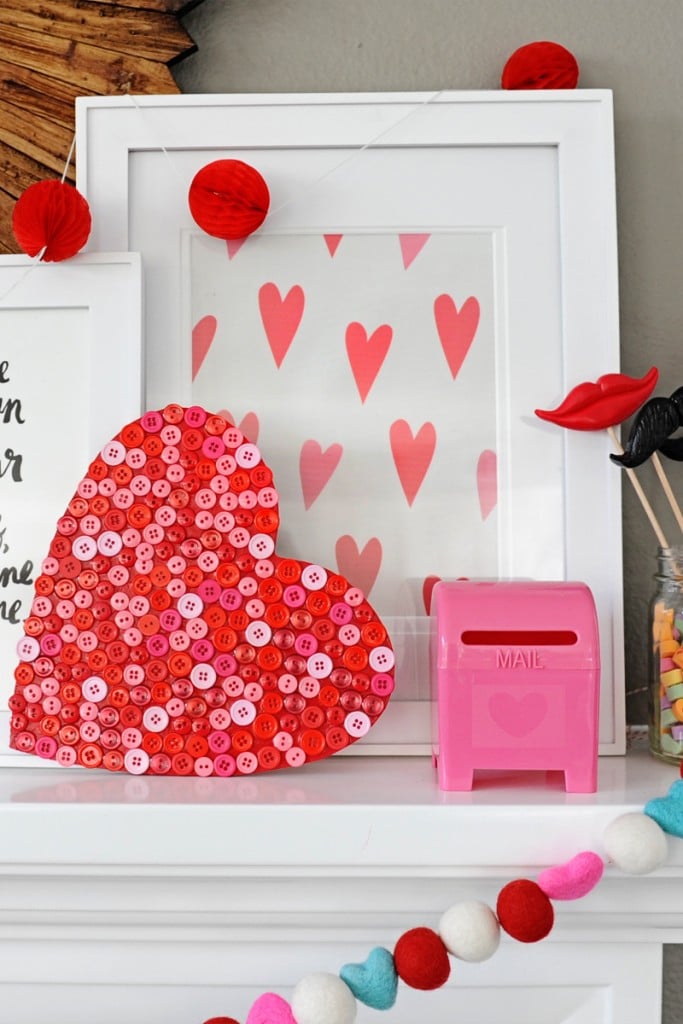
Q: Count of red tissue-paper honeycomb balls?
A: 3